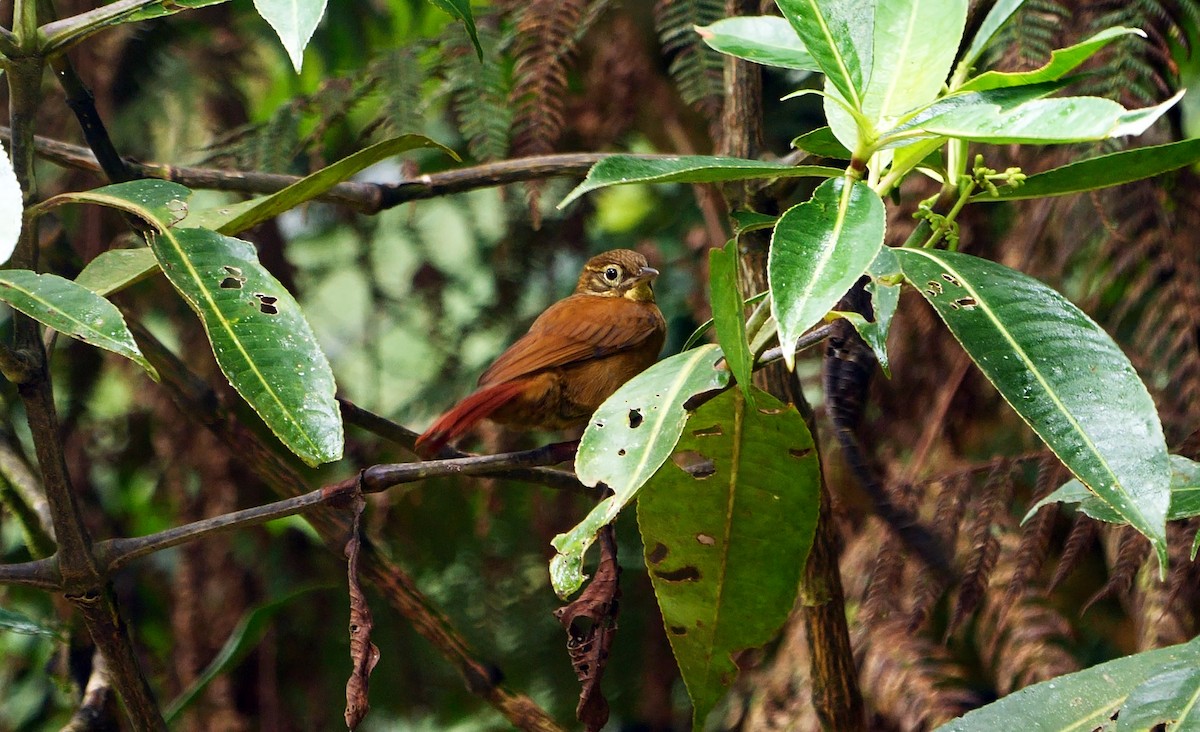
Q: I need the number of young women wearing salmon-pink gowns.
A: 0